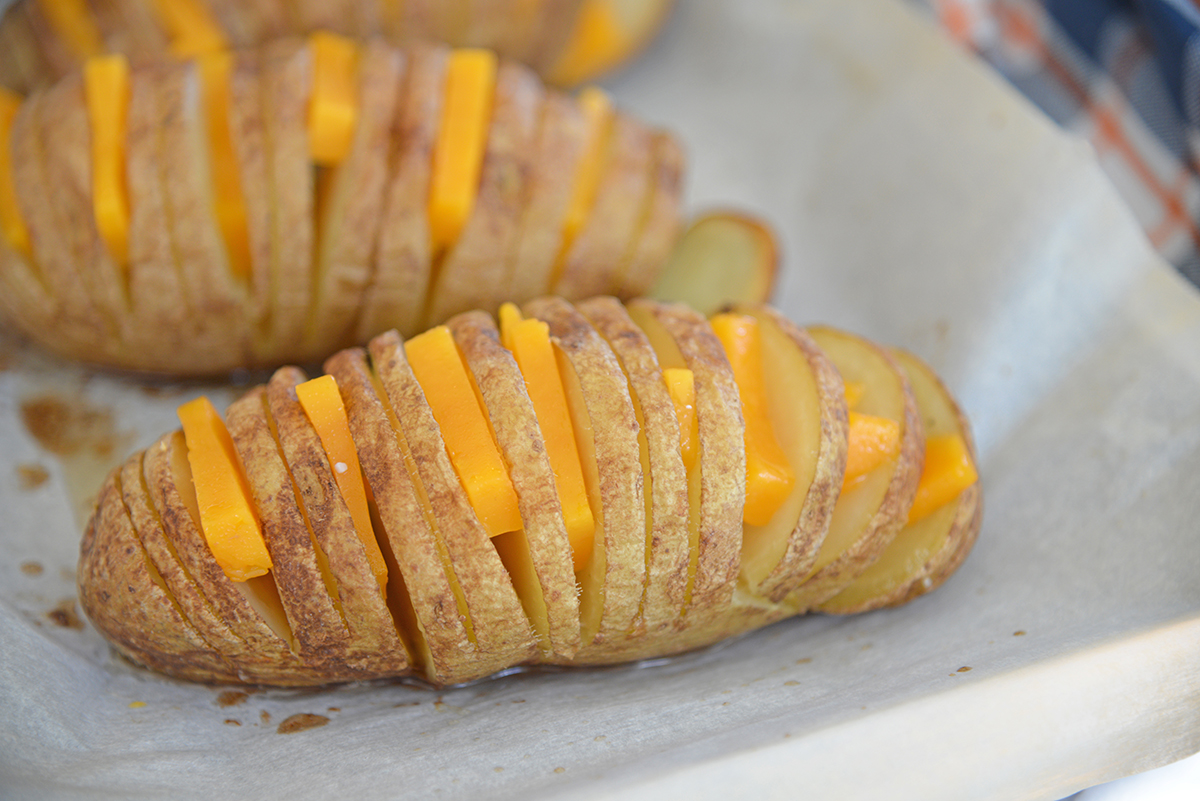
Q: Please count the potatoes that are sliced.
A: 3